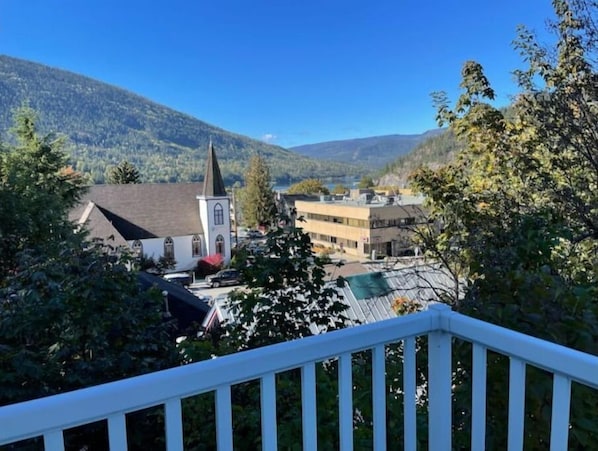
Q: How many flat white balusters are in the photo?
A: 12